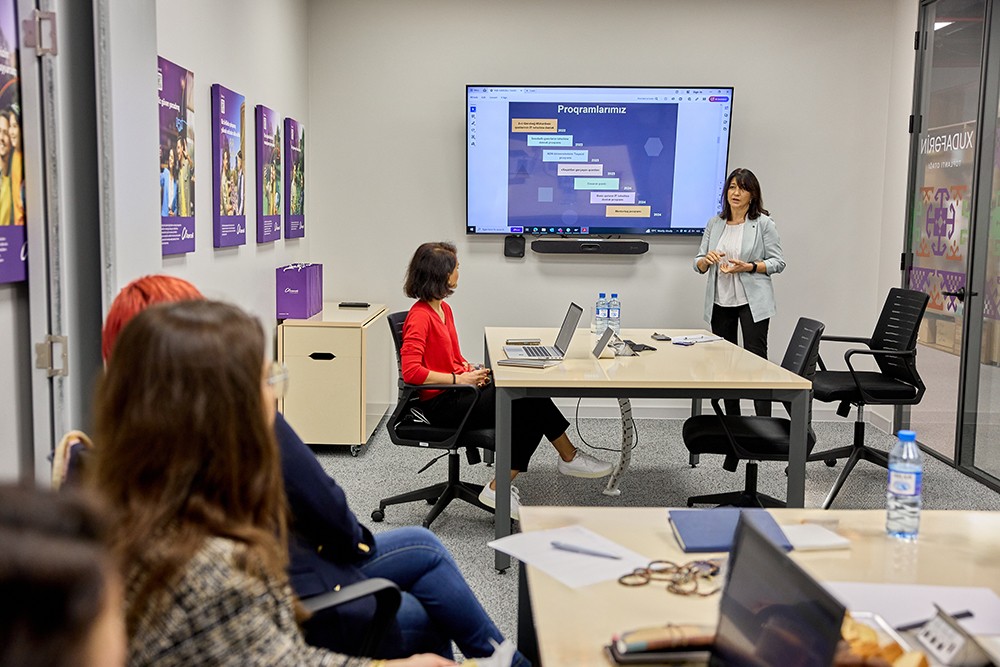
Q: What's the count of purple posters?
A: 5